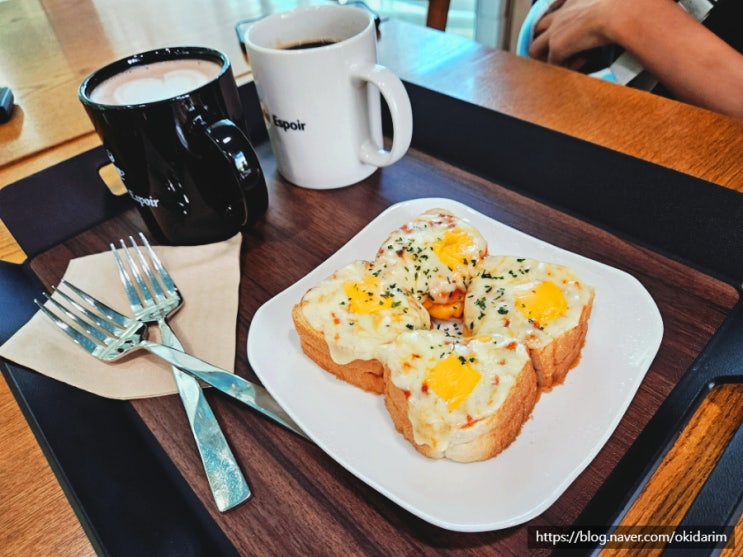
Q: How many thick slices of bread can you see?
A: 4